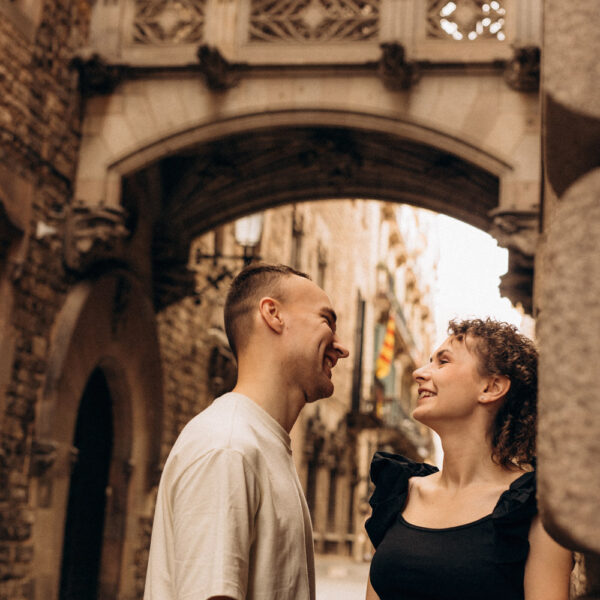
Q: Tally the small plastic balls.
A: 0